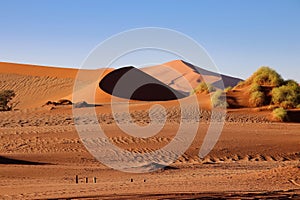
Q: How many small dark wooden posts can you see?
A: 5